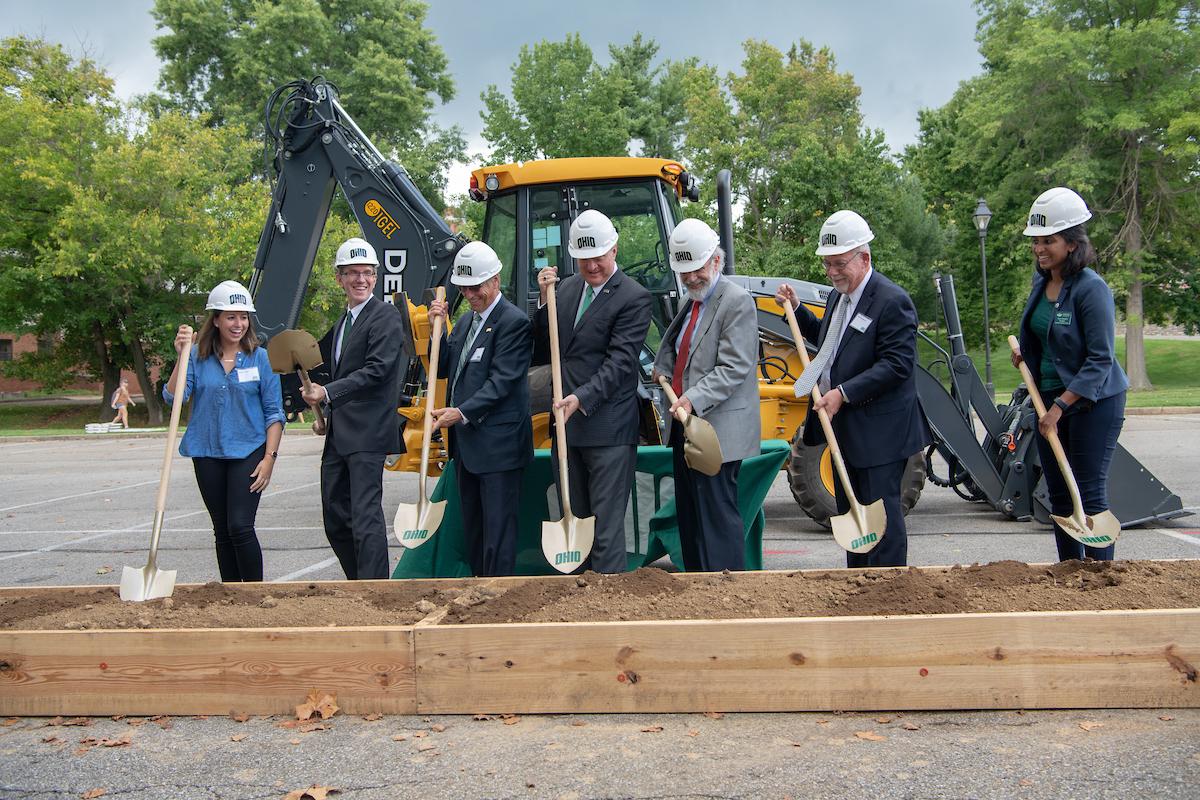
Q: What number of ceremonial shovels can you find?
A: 7